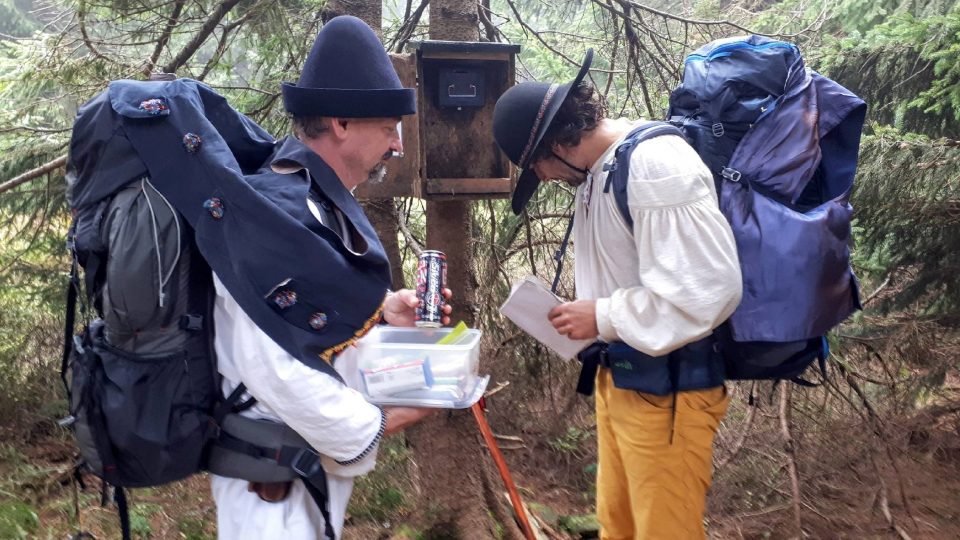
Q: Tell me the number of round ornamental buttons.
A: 5